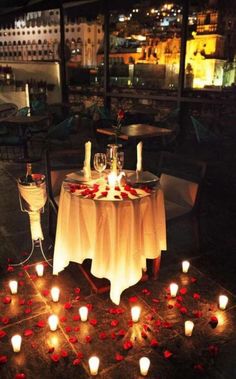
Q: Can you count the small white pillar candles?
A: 13